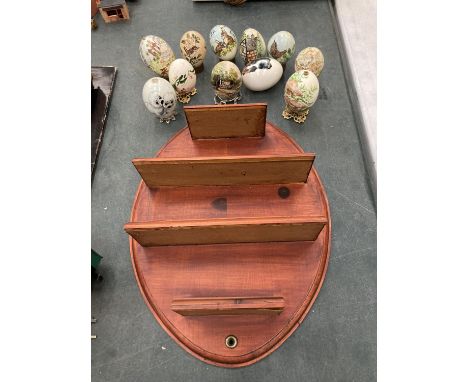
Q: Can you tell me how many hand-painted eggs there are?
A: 11